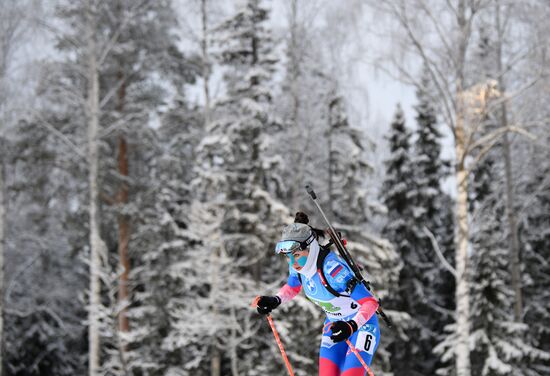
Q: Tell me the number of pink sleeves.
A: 2